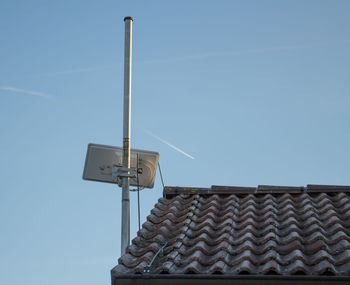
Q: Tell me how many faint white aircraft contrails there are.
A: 3